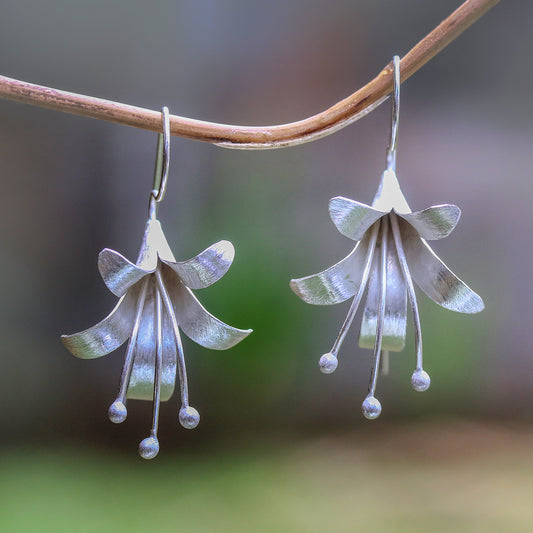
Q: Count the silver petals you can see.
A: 10